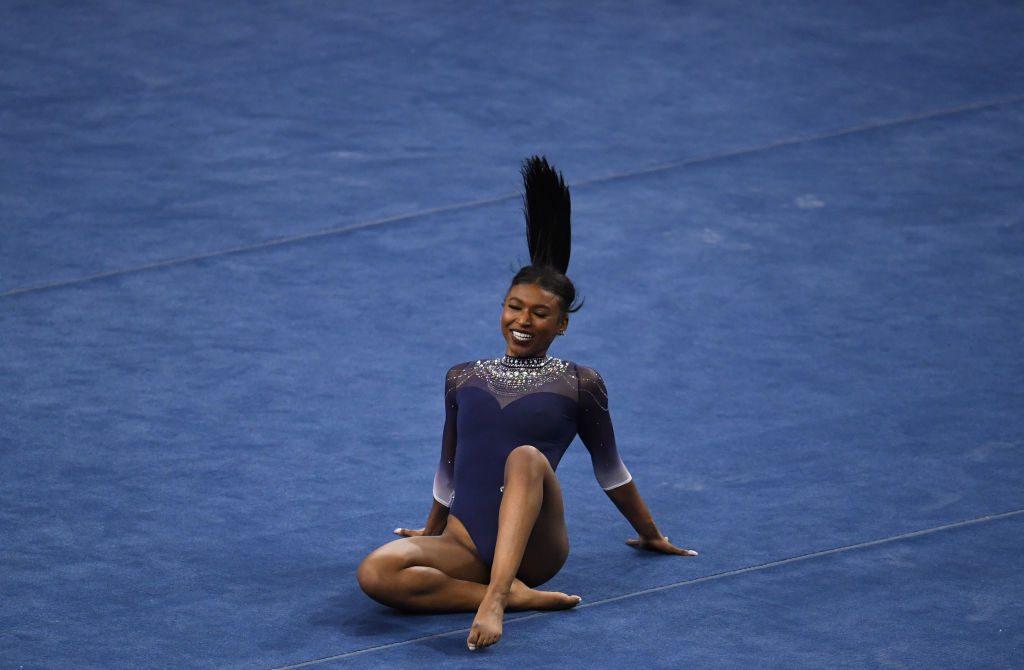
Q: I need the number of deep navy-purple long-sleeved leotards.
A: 1